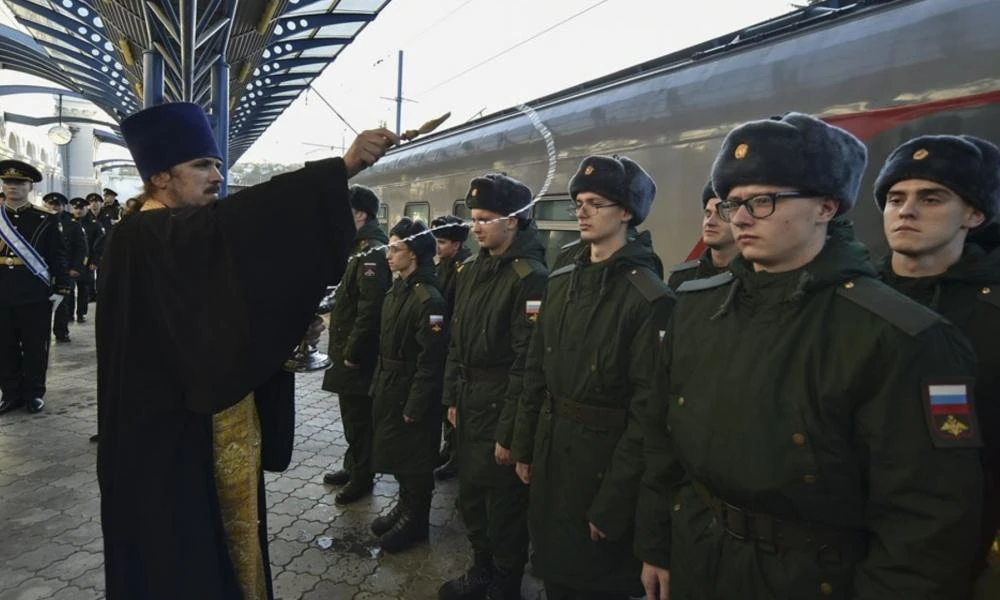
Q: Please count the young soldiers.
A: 8